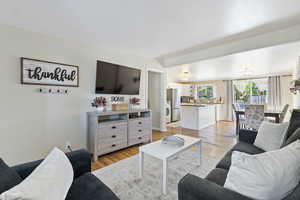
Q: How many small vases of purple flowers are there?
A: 2